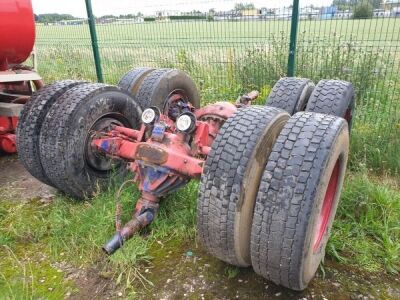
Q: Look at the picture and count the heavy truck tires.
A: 8